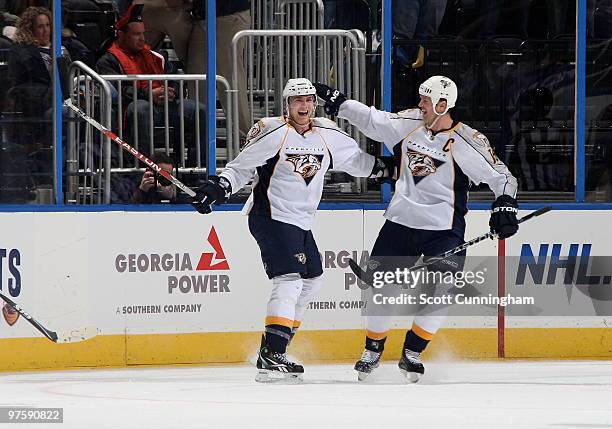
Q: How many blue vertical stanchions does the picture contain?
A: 4